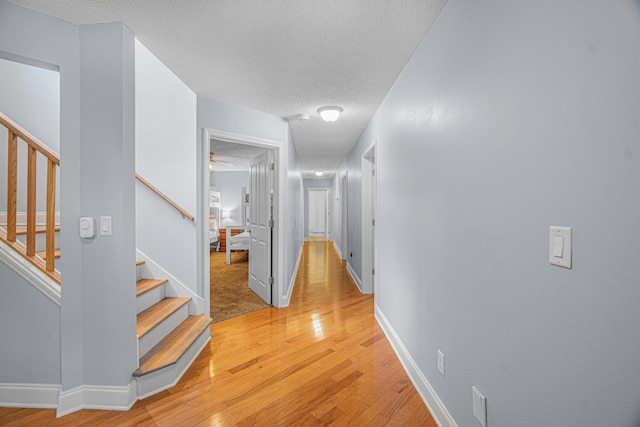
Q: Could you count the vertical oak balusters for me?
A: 3